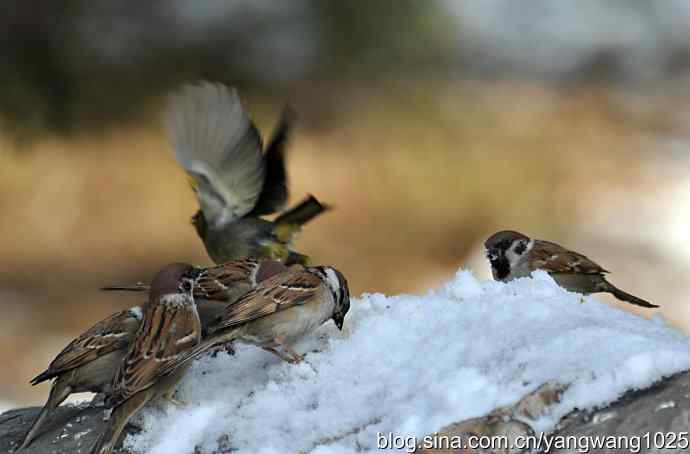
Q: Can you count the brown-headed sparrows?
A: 5